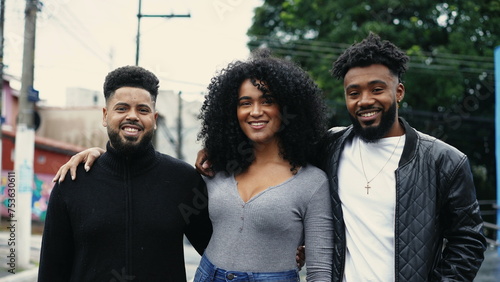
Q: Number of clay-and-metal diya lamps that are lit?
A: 0